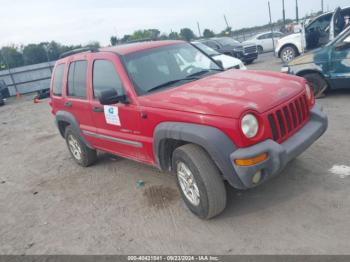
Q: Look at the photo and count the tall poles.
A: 6